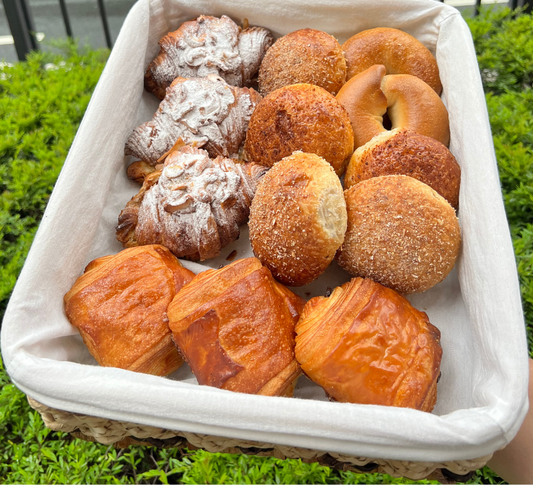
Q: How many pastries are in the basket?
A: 13